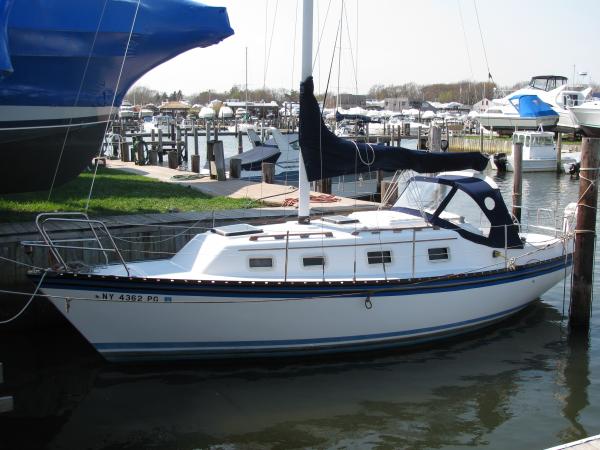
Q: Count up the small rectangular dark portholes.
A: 4